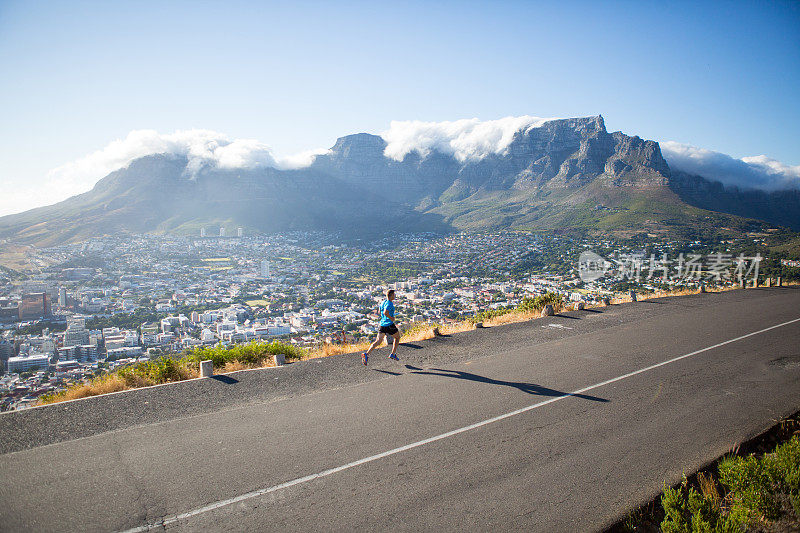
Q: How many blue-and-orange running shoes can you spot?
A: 2